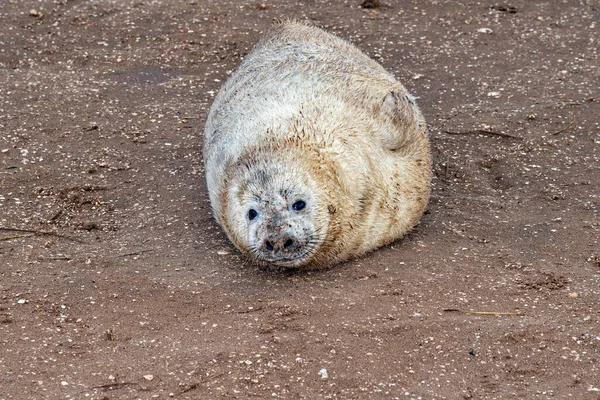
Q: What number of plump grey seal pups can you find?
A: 1